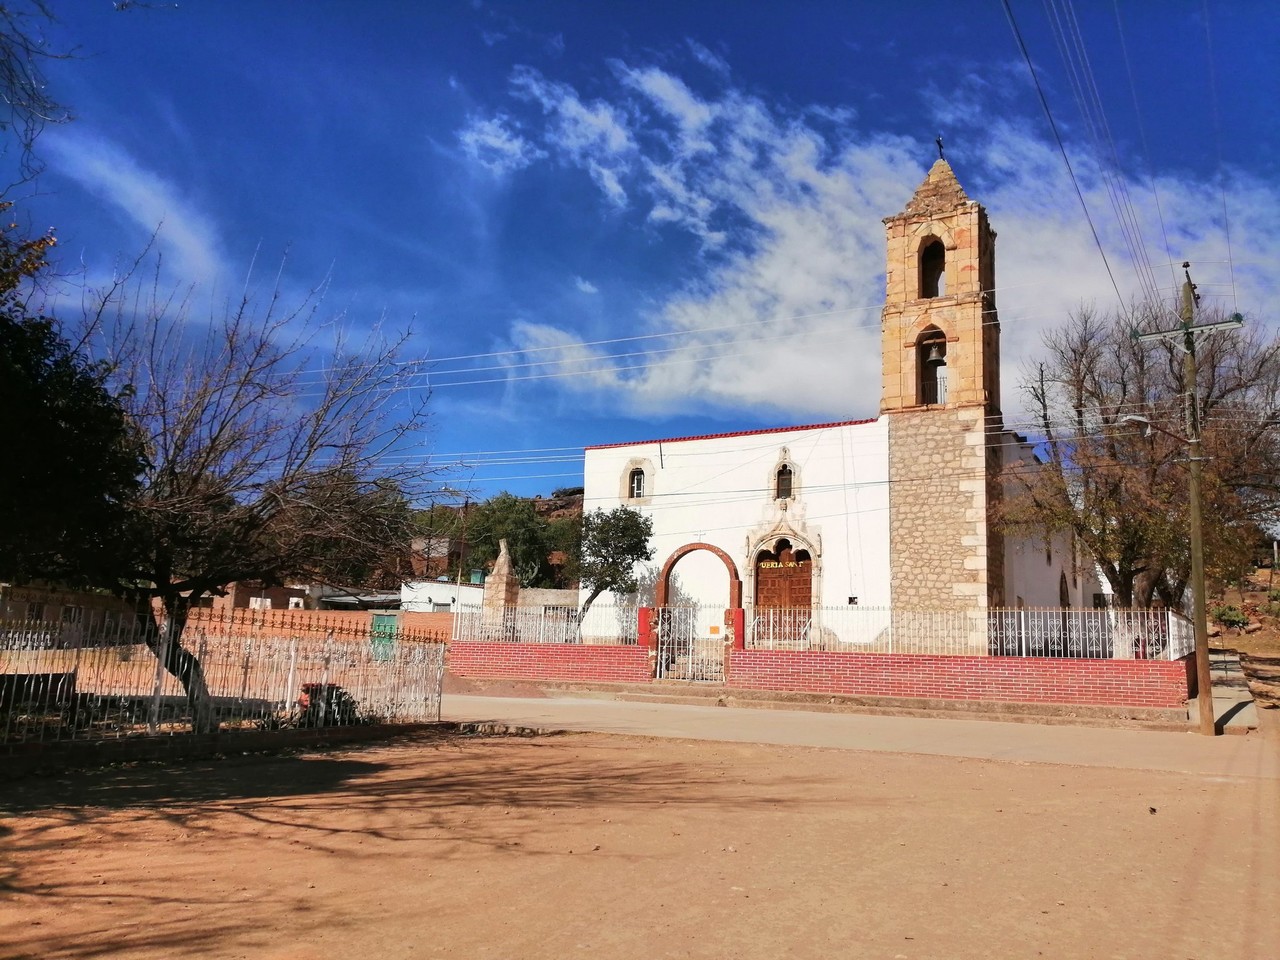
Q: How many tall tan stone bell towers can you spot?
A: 1